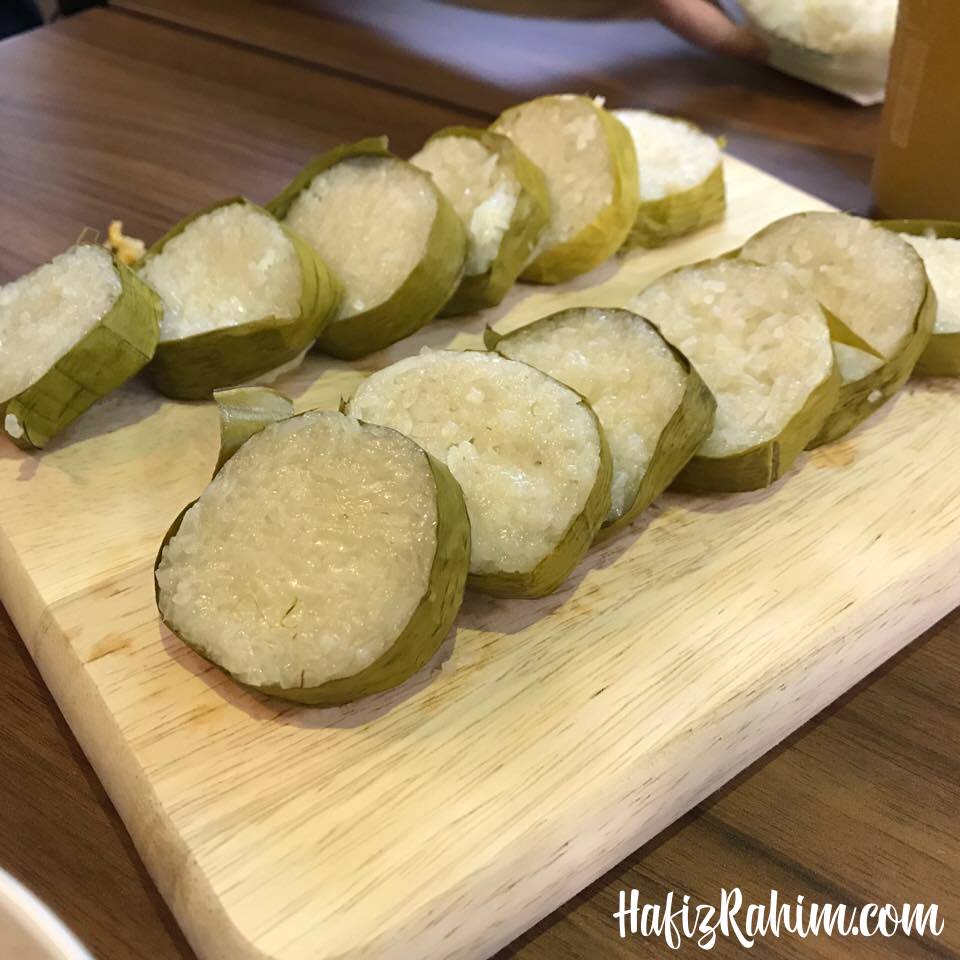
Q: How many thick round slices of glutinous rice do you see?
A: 12